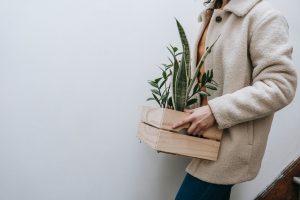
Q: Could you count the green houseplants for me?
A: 2